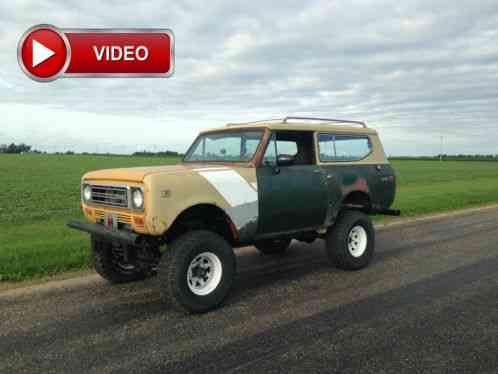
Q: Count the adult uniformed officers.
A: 0